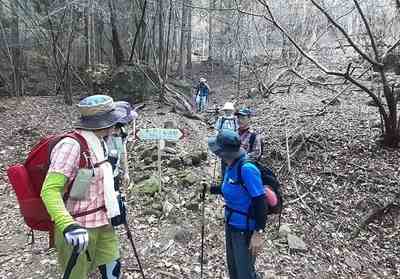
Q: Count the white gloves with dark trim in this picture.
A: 1